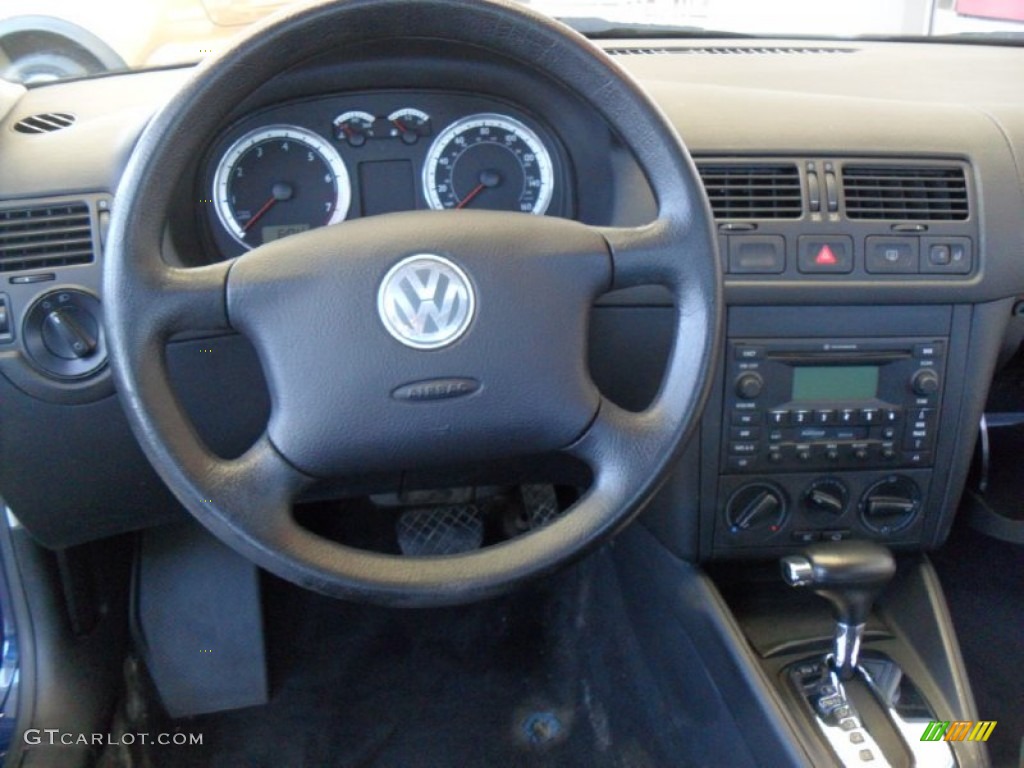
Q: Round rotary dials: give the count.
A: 6